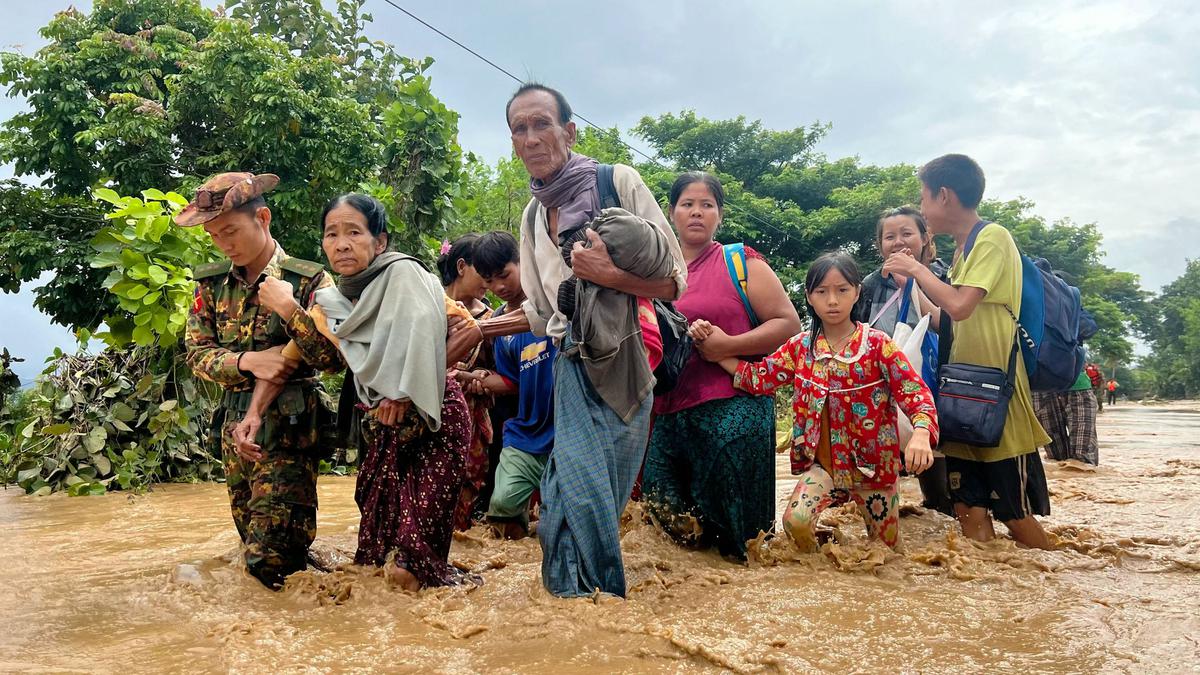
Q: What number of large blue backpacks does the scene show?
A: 1